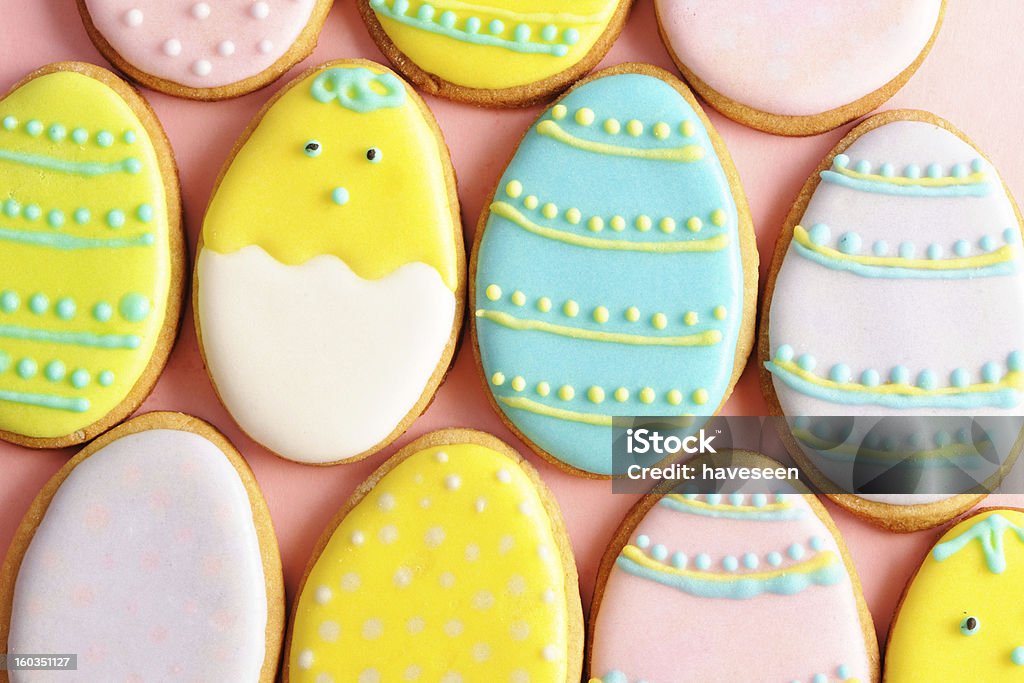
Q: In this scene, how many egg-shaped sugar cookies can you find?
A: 11